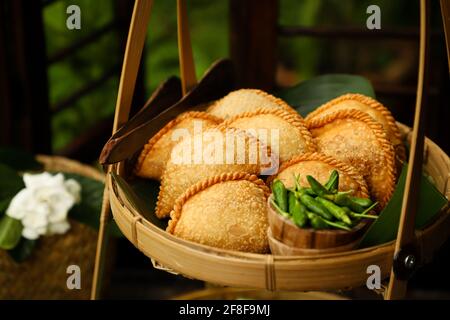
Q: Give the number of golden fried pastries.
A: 8